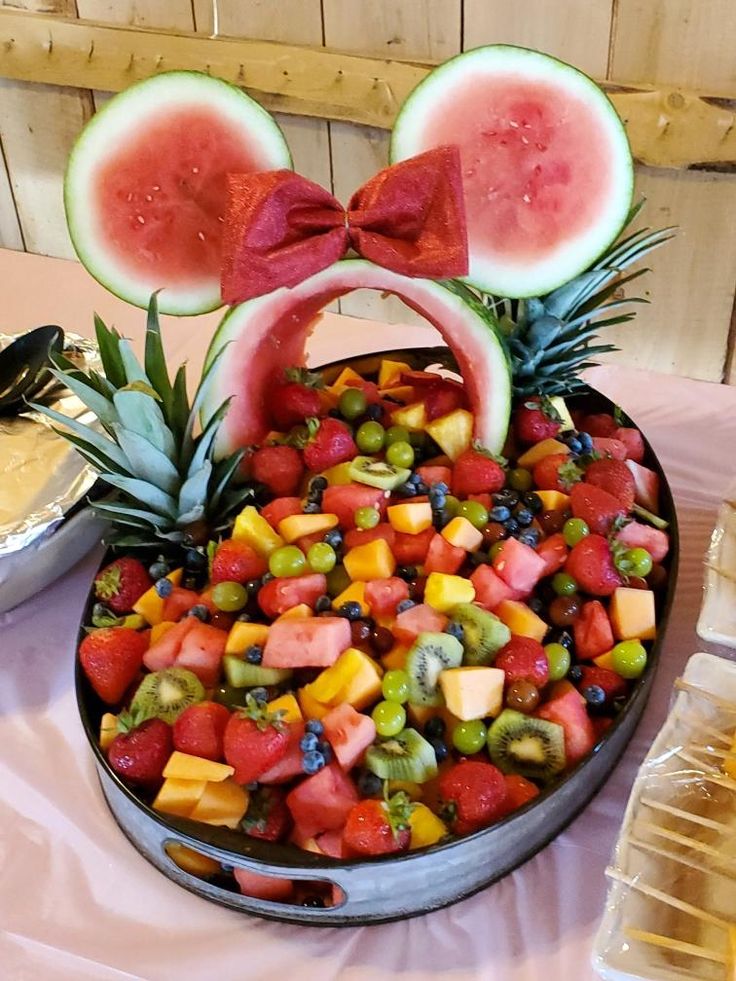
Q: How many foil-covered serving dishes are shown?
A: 1